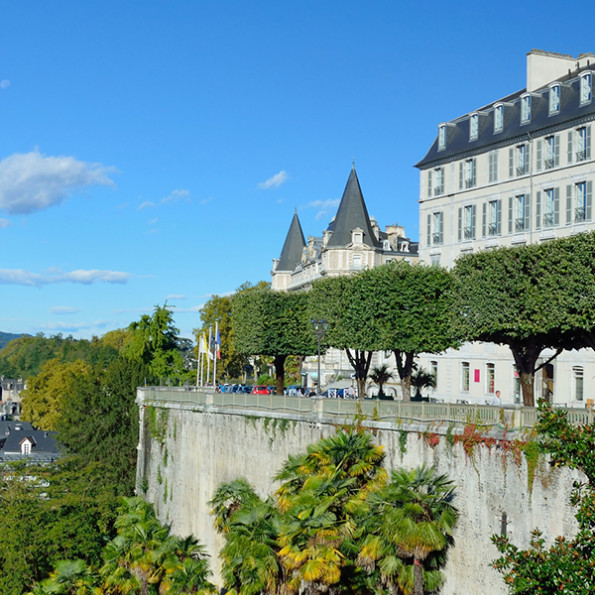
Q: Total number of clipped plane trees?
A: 4